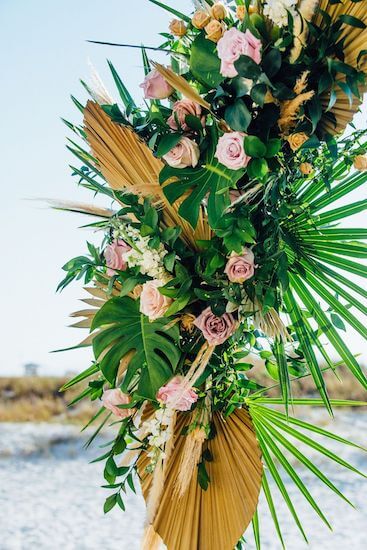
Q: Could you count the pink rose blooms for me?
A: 11